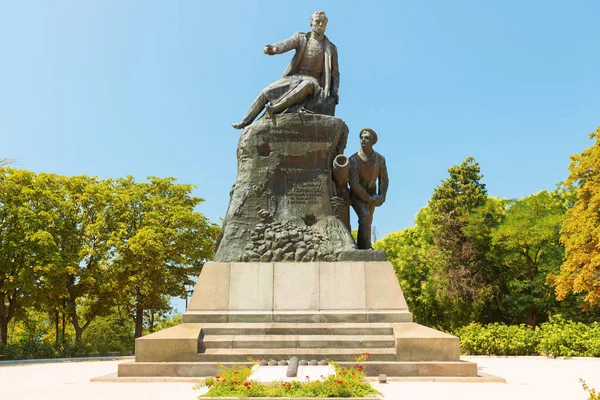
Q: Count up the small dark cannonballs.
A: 6